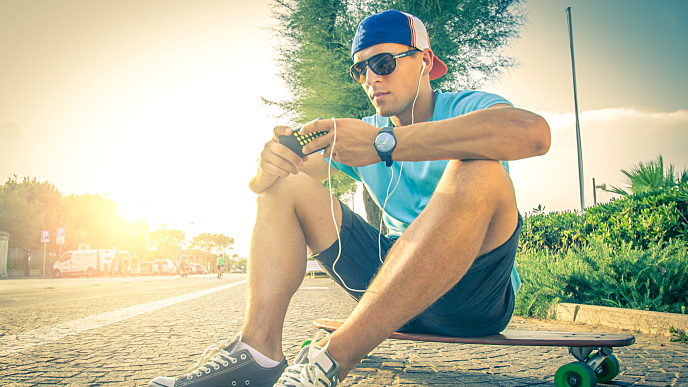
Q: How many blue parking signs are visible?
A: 2